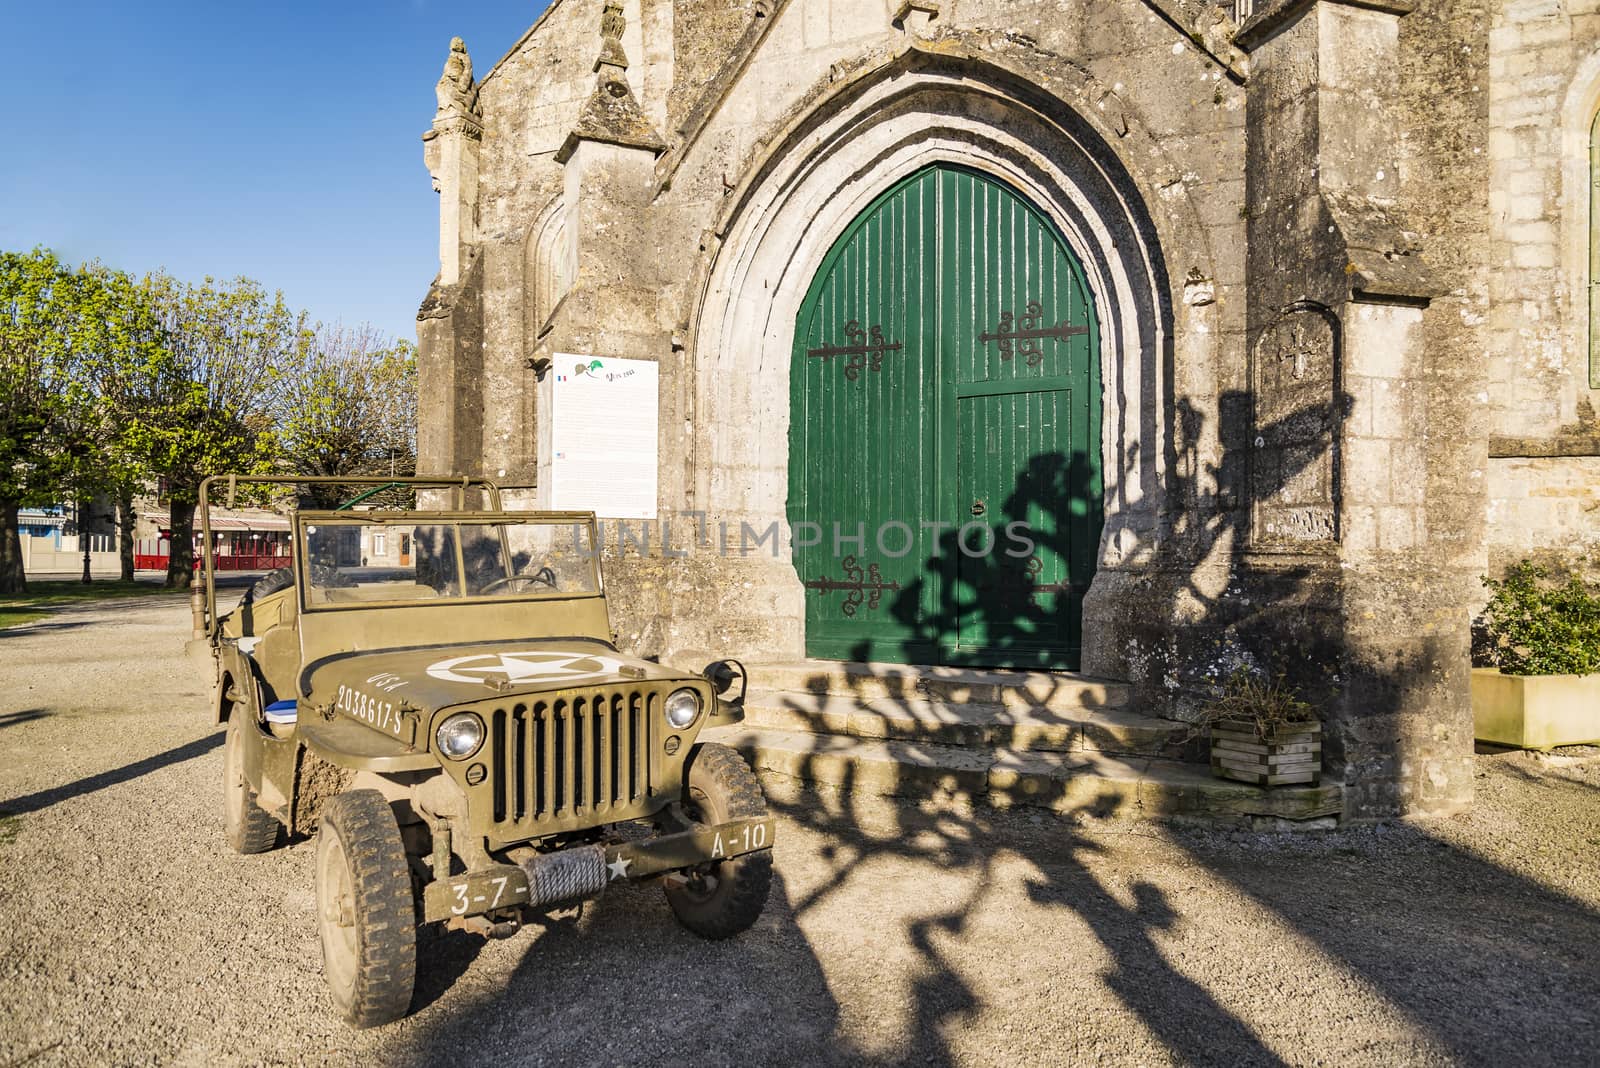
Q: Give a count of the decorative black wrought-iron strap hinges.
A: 4